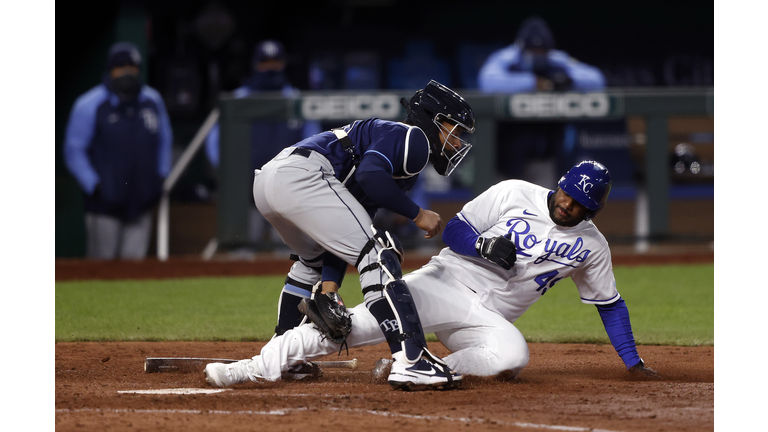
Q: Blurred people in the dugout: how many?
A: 3